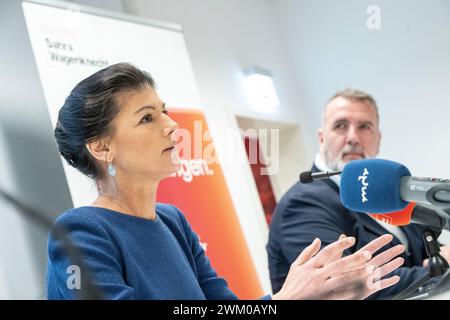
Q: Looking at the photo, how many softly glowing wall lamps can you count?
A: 1